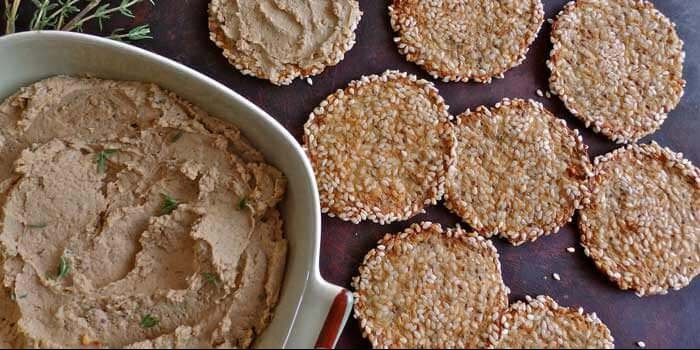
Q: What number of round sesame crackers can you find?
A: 8